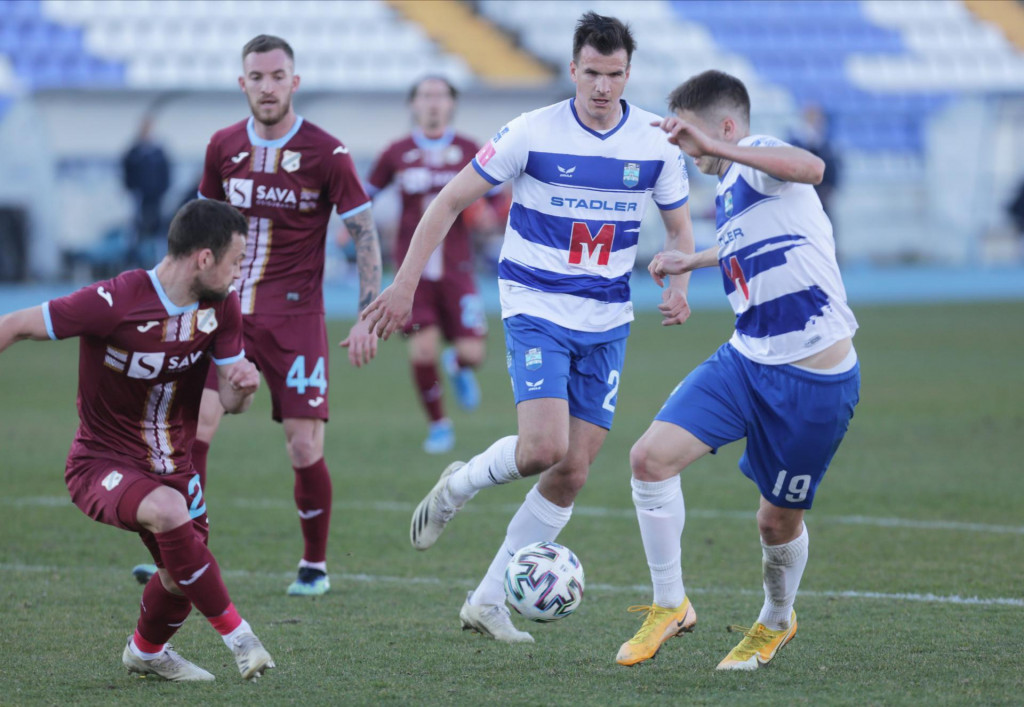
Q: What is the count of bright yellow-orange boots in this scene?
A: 2